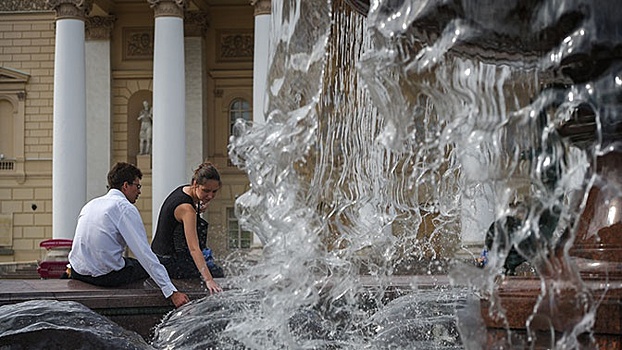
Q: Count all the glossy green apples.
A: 0